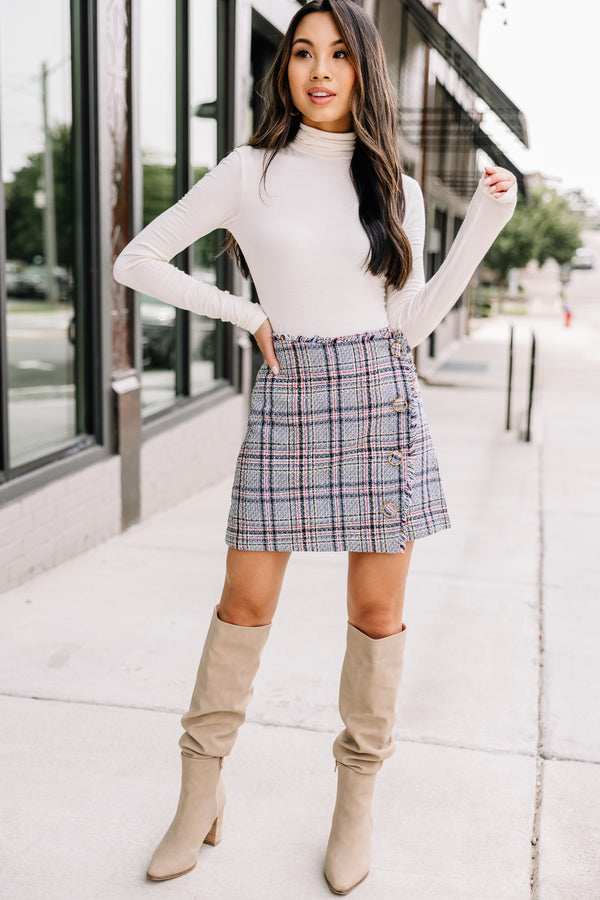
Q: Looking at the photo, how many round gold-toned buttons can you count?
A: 4